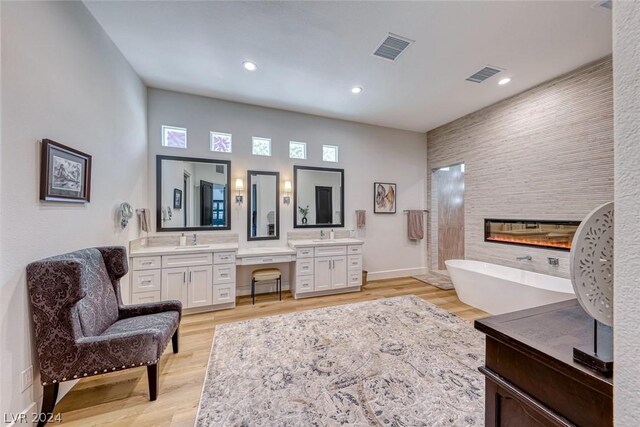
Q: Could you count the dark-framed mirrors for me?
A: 3